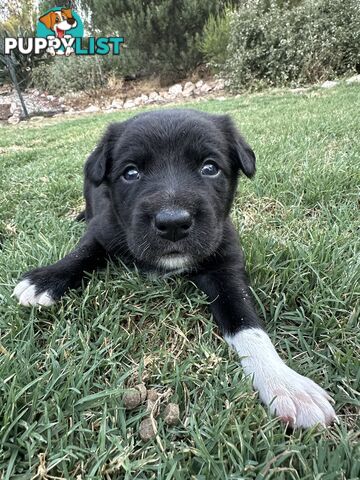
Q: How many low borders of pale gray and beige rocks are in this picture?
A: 1